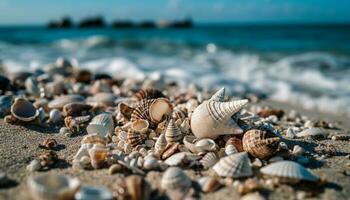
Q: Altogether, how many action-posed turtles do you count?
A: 0